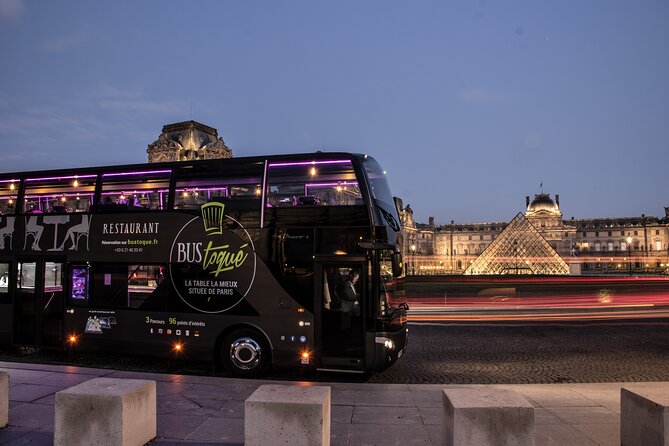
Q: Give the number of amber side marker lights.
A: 3